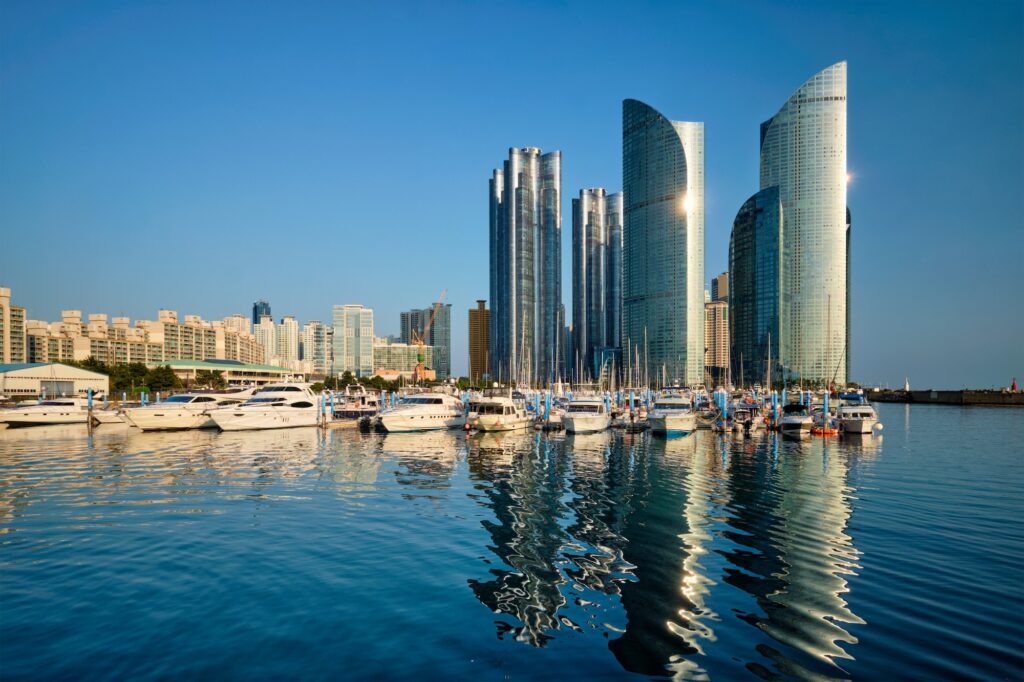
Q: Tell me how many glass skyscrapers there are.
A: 5